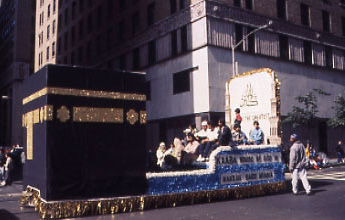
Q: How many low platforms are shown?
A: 1